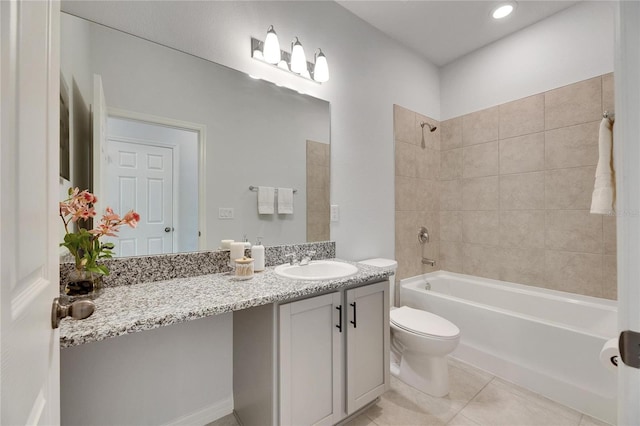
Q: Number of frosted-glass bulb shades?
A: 3